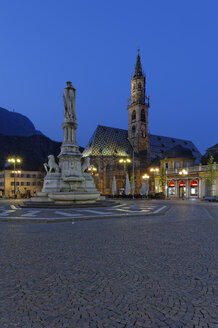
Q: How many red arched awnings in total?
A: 3